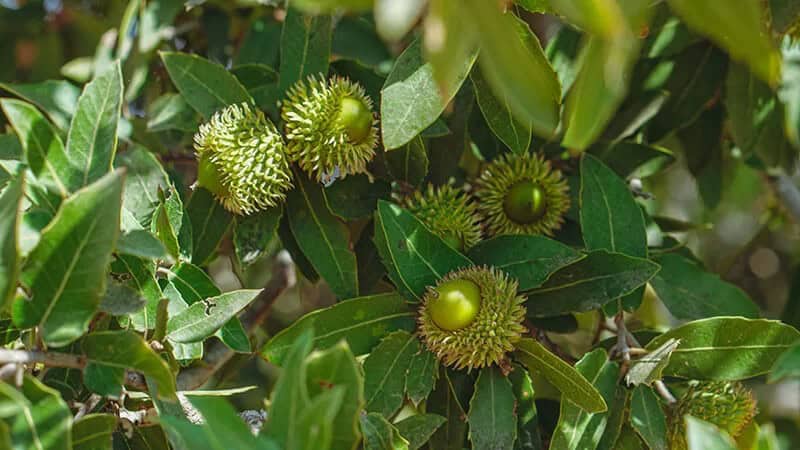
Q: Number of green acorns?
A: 6